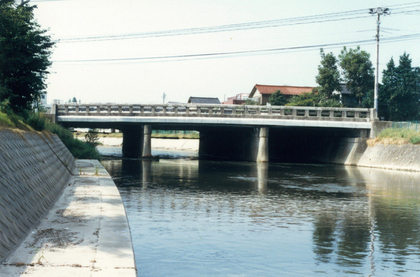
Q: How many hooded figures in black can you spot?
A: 0